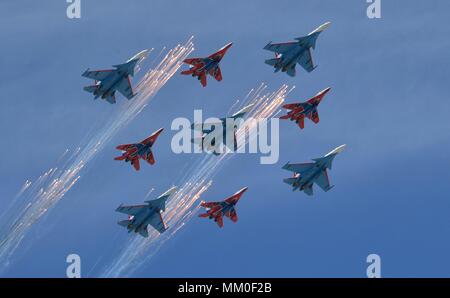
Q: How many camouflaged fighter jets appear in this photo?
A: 5